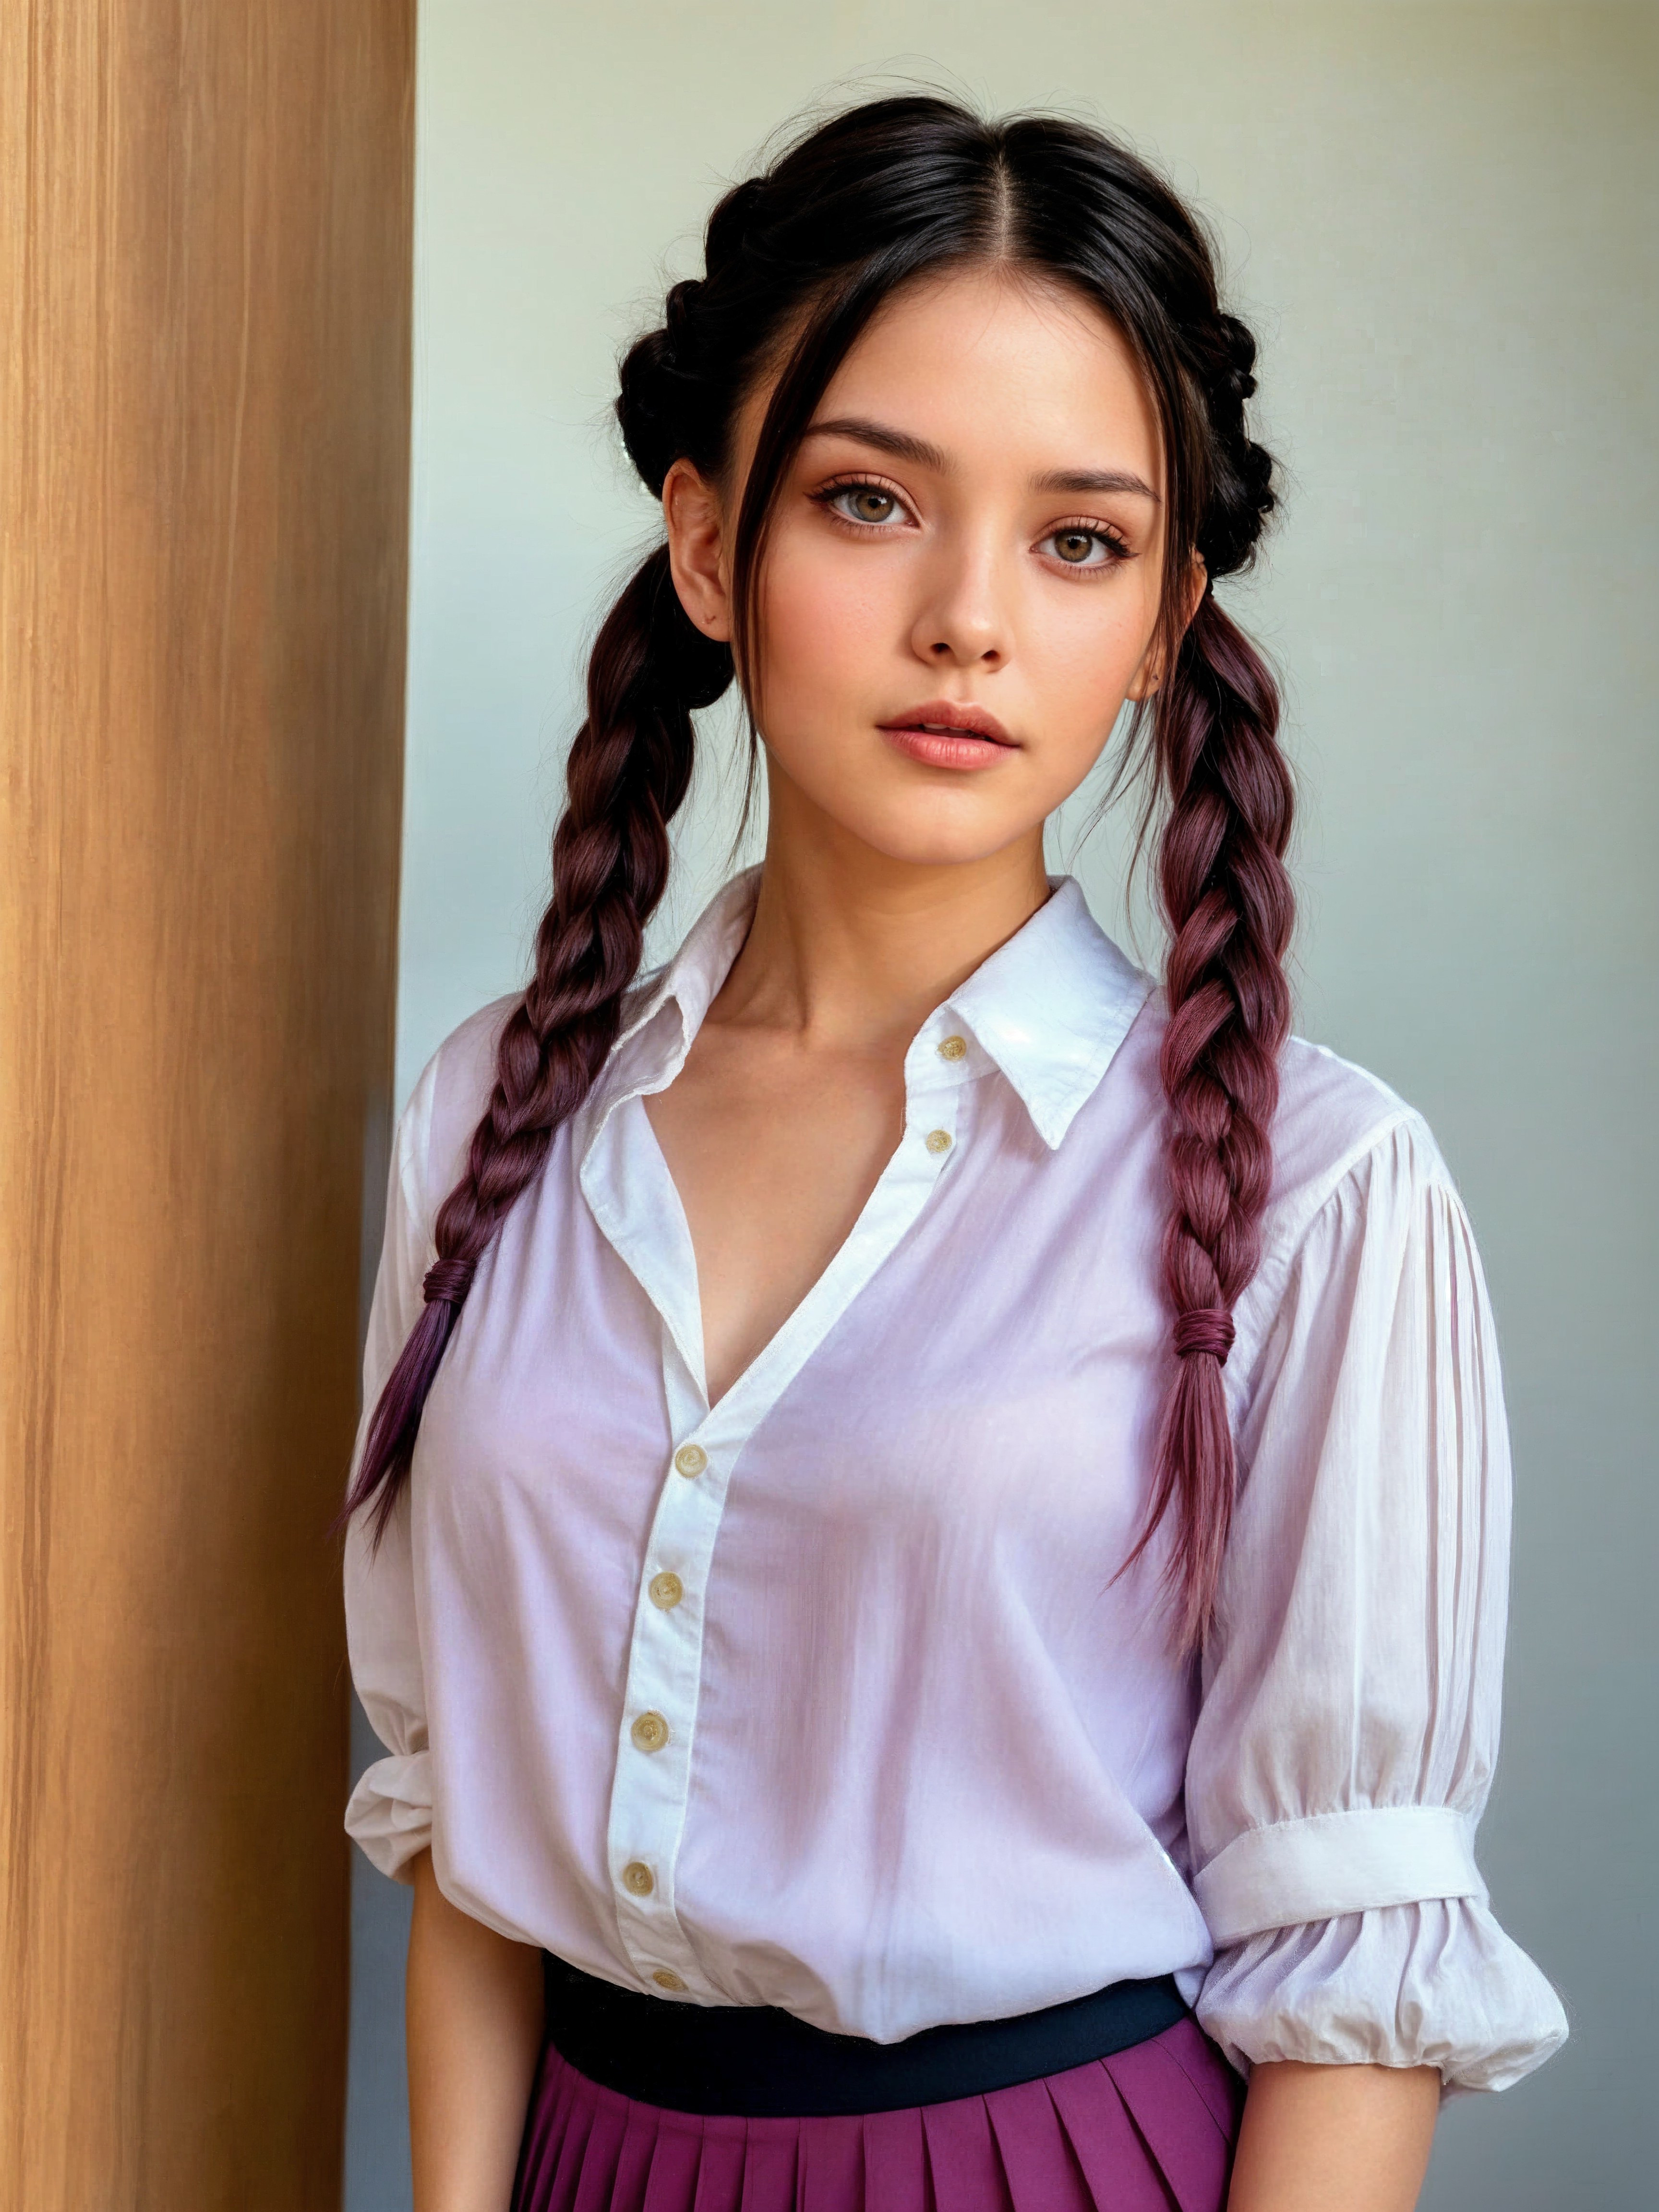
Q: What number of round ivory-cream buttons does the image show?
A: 7